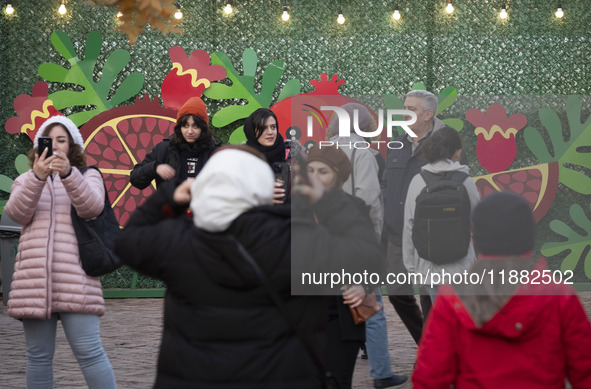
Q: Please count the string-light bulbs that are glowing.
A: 11